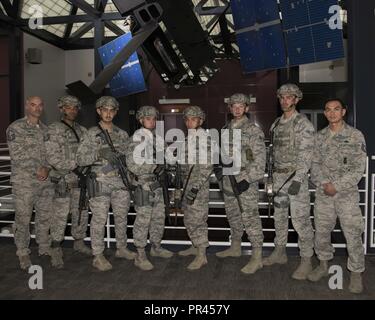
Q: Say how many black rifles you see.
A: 6